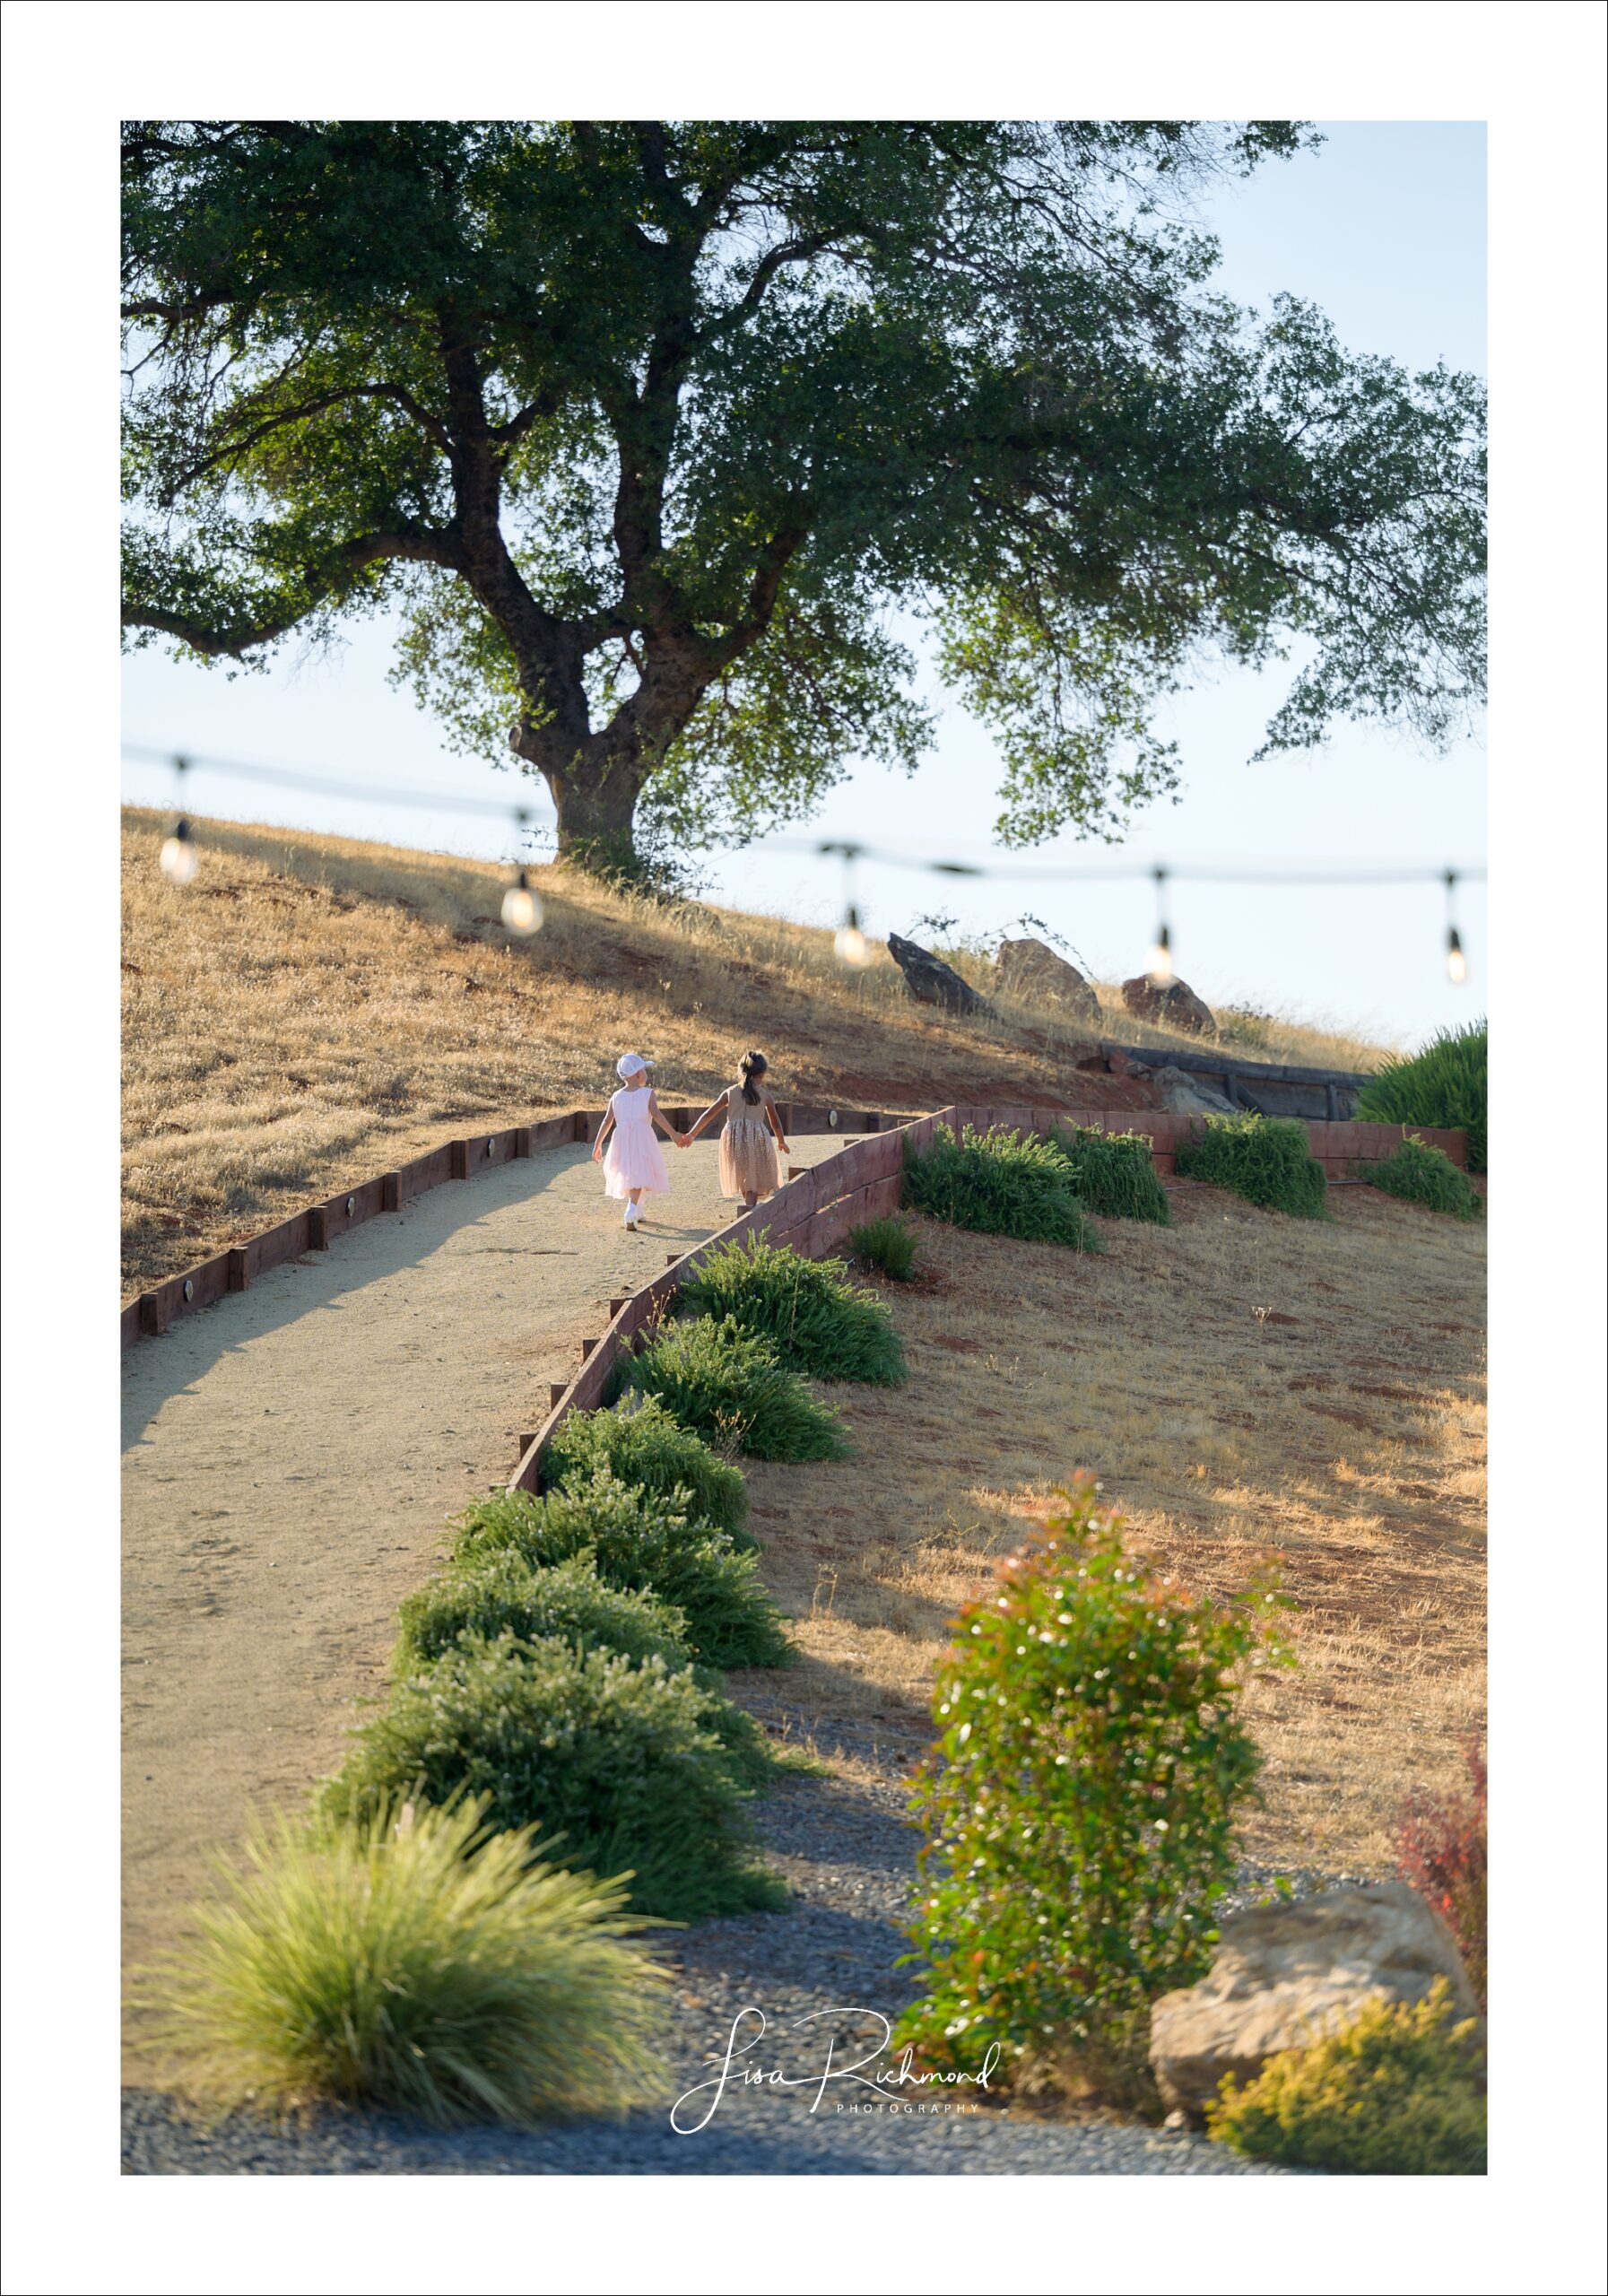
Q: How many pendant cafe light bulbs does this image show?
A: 5